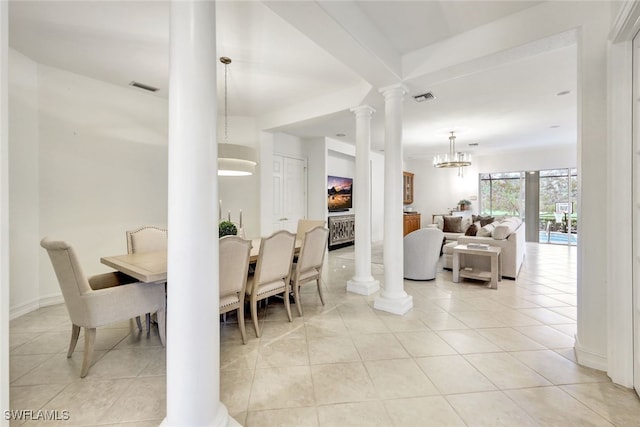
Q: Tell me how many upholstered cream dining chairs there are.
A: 6